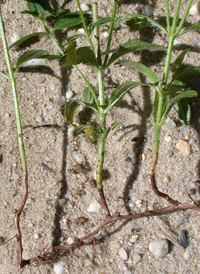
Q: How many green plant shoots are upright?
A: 3